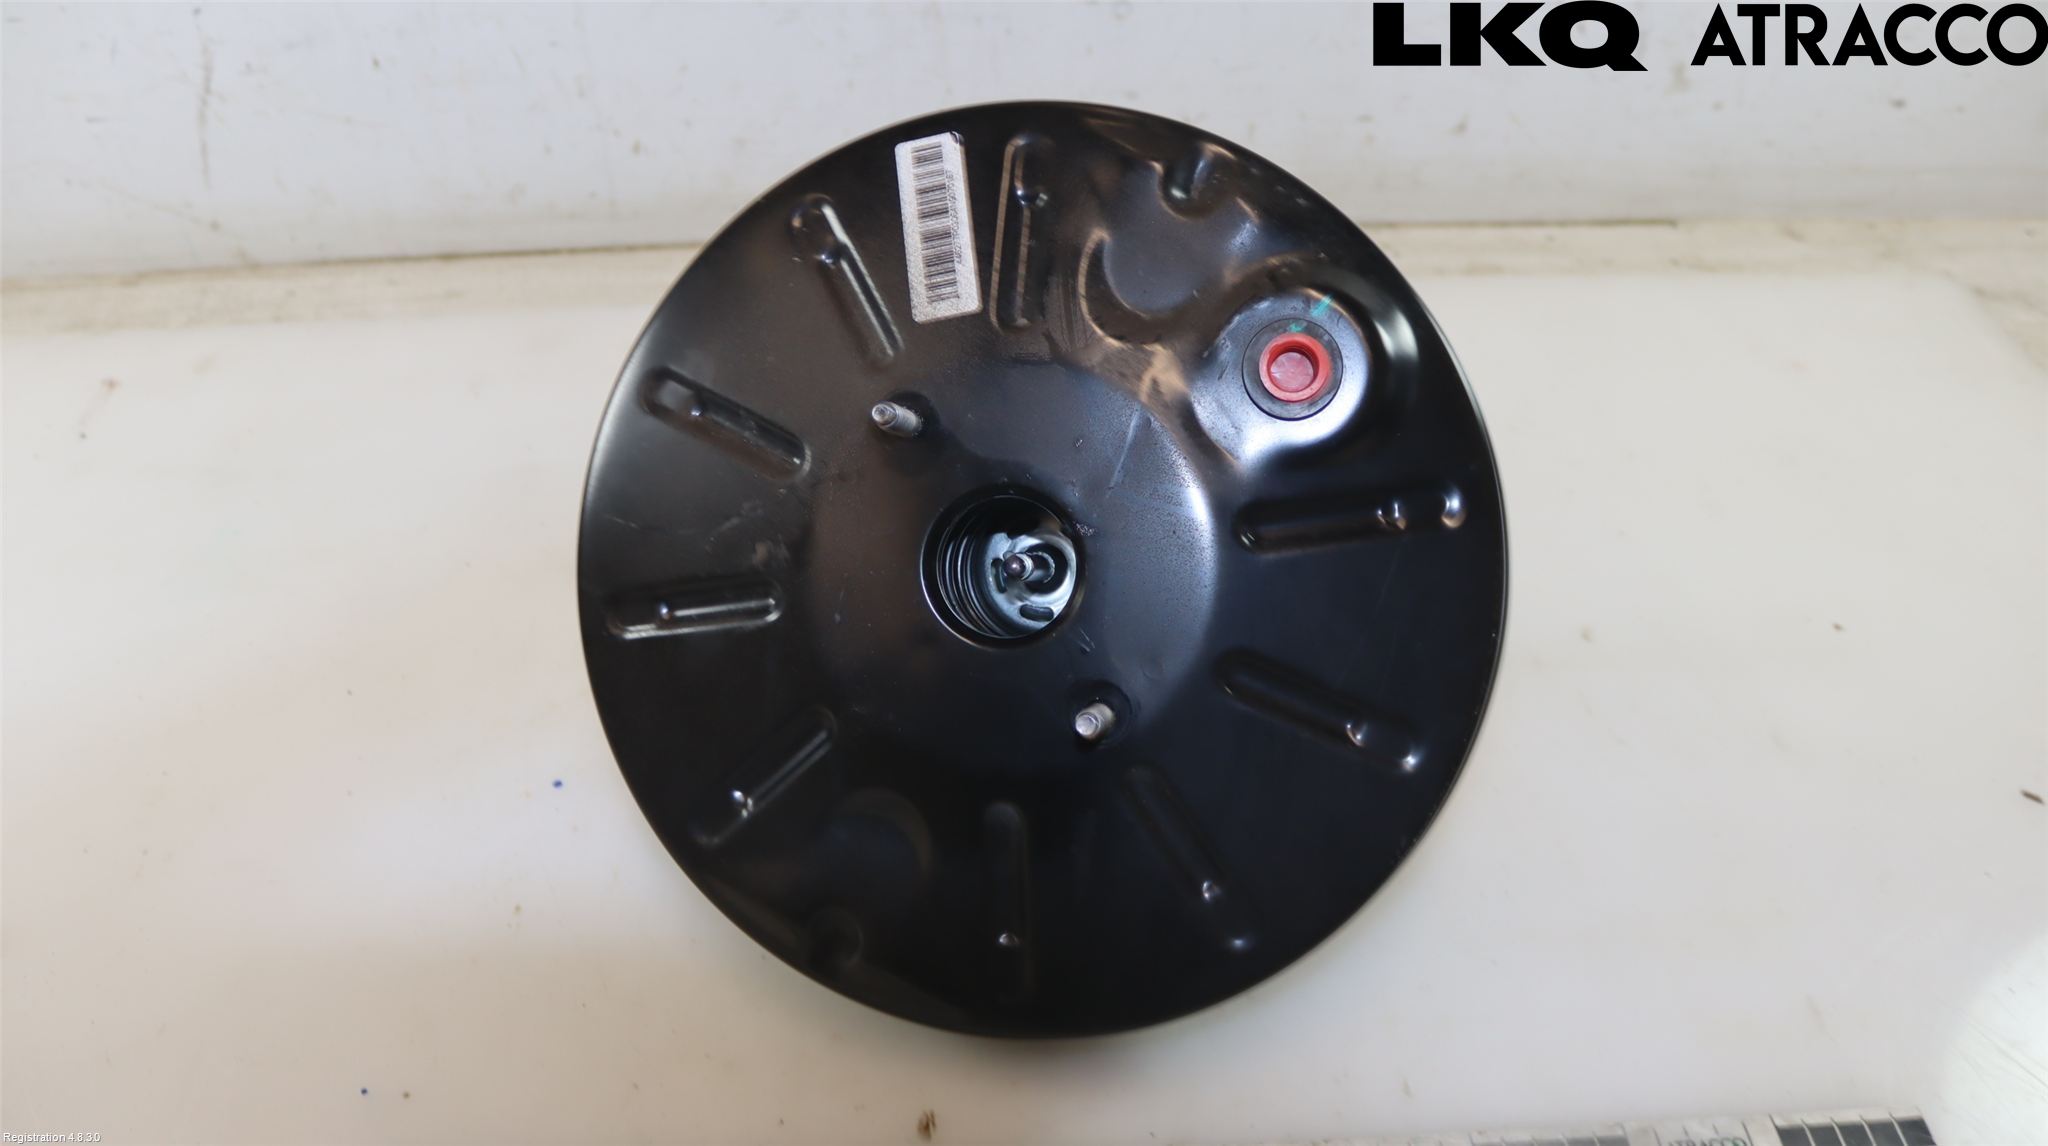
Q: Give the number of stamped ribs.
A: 9